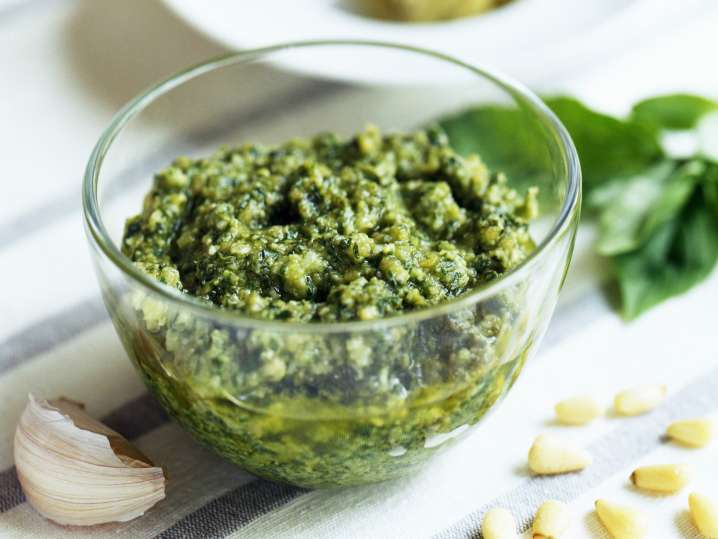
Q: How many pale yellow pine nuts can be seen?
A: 9